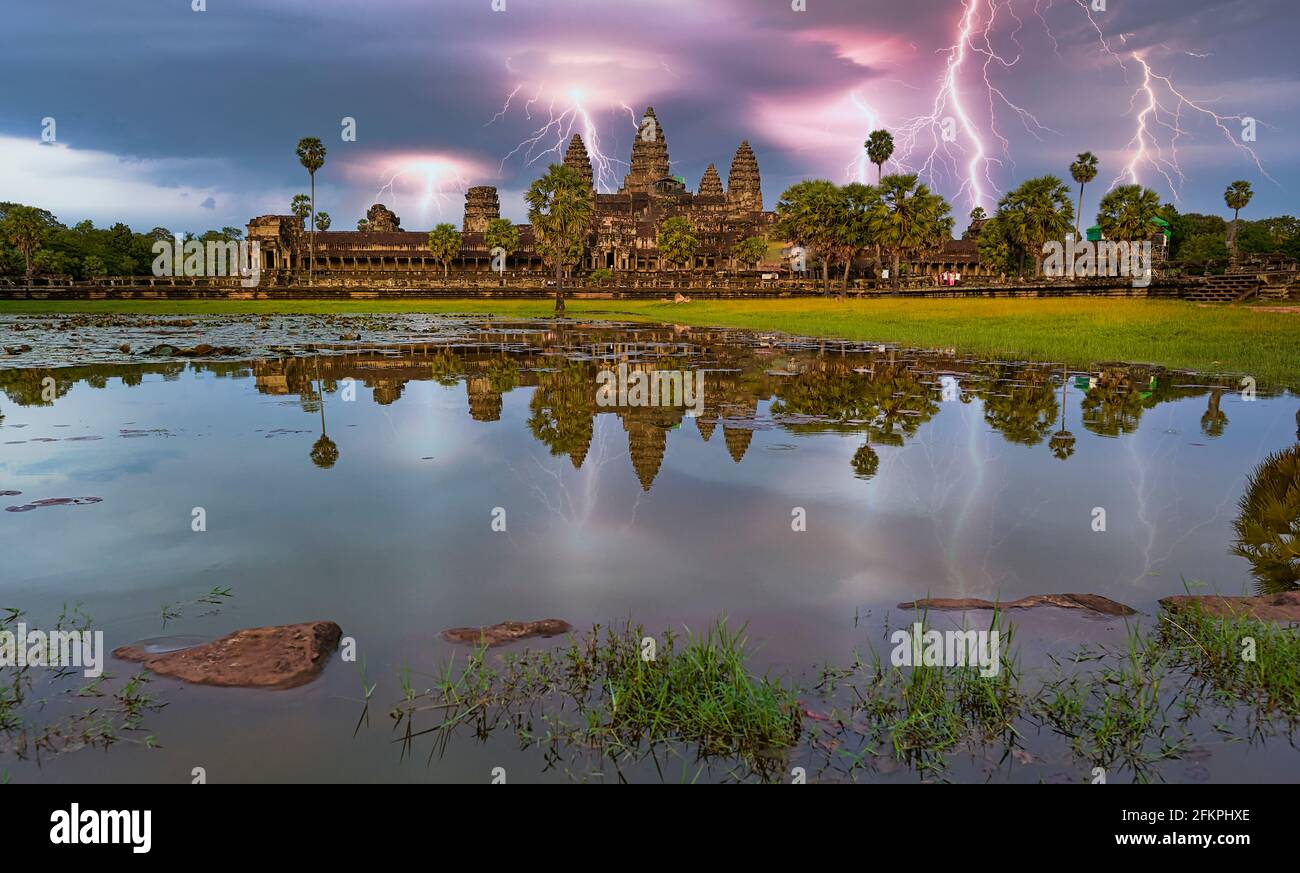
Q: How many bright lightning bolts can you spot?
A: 5